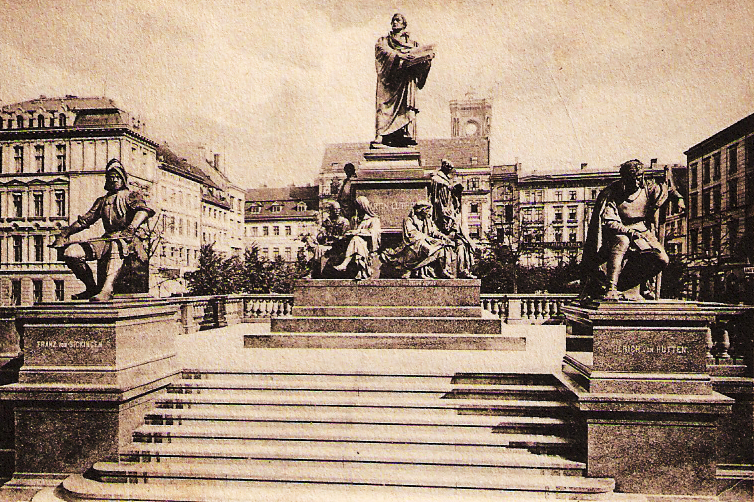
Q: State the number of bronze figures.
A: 9